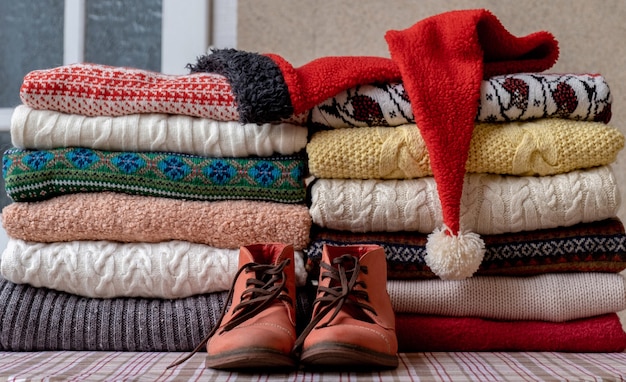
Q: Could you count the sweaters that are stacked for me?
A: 12